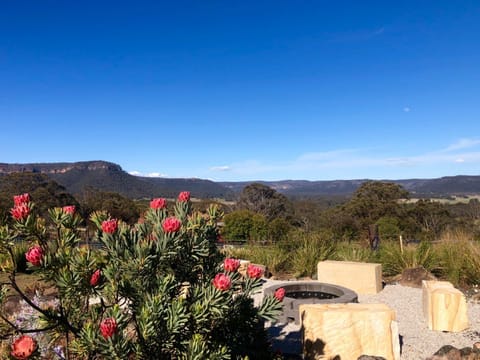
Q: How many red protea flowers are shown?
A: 15